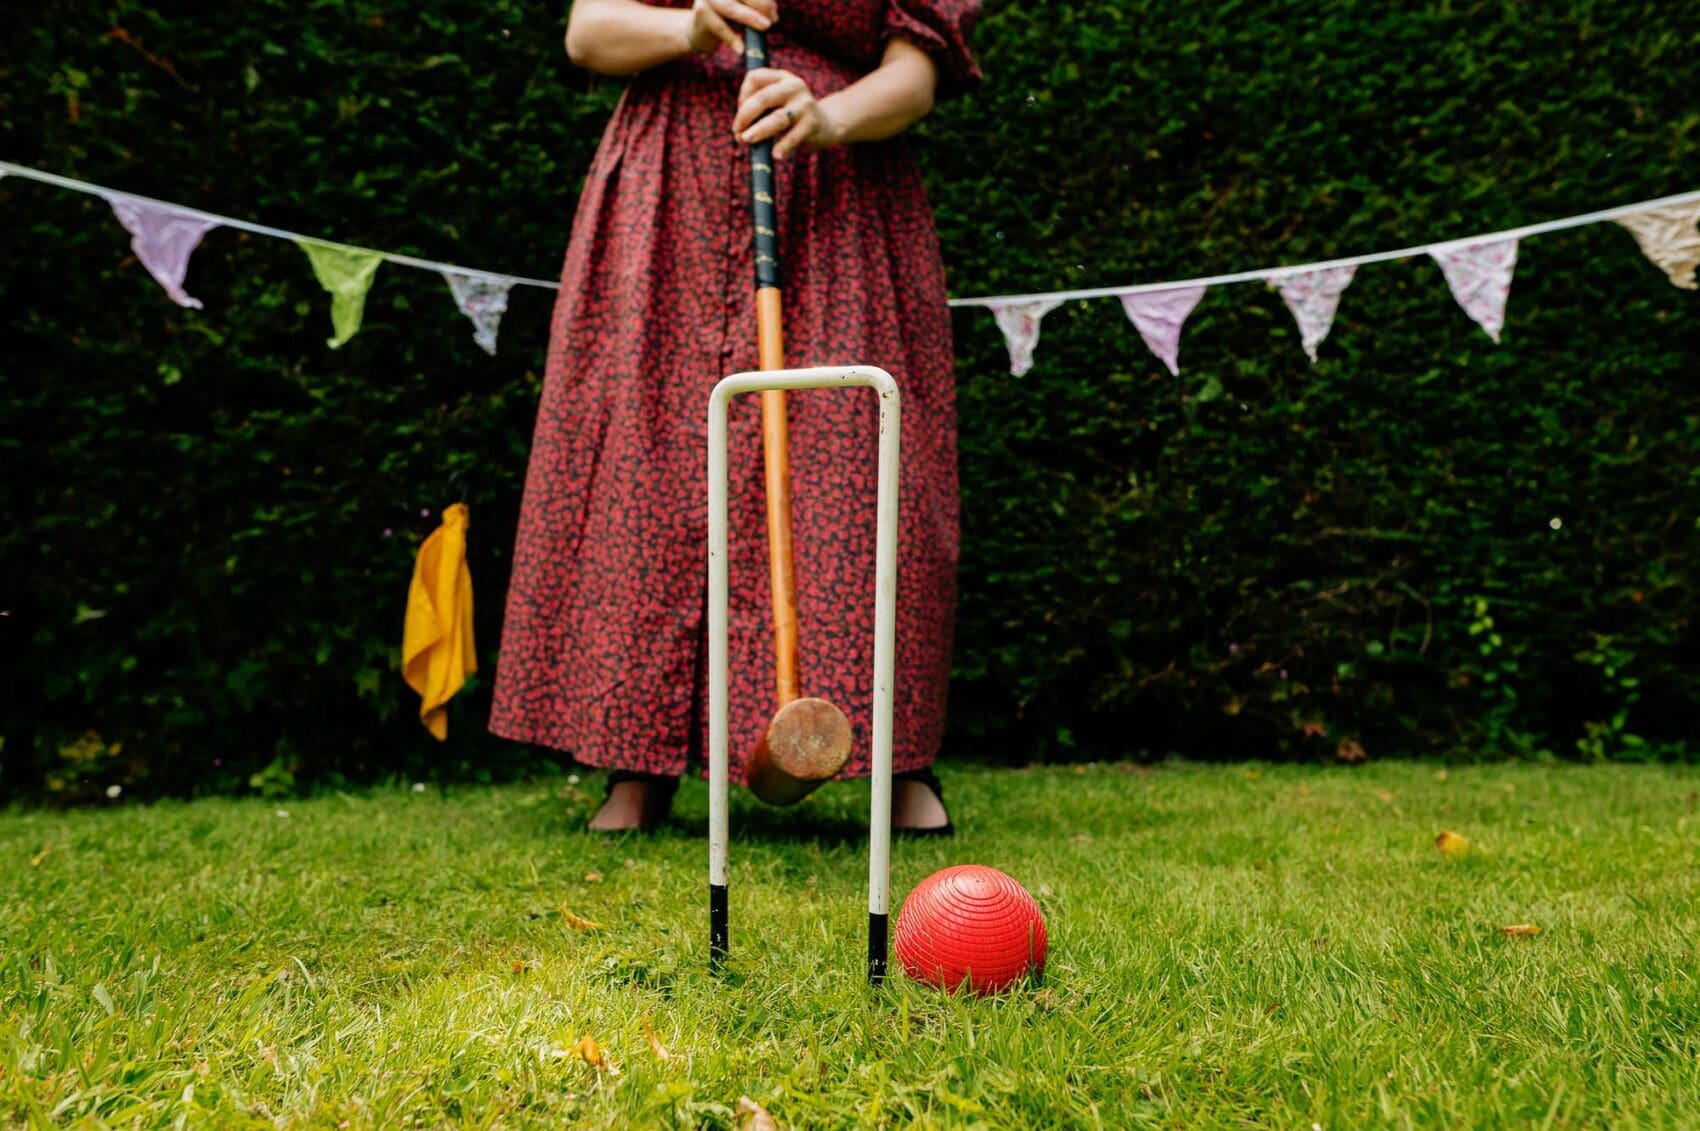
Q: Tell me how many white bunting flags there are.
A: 4